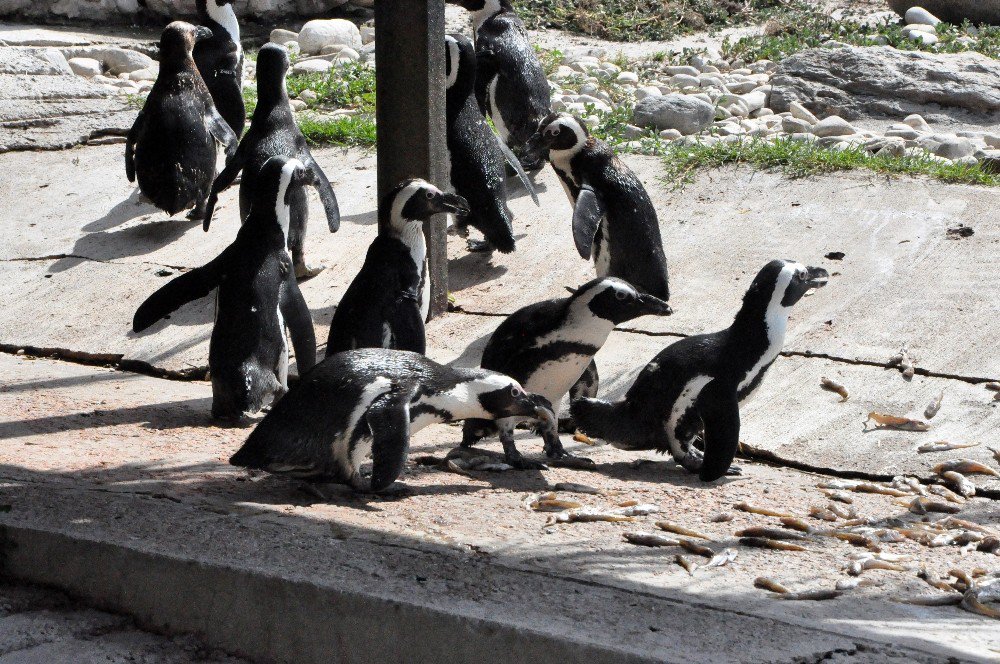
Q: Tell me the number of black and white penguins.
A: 11